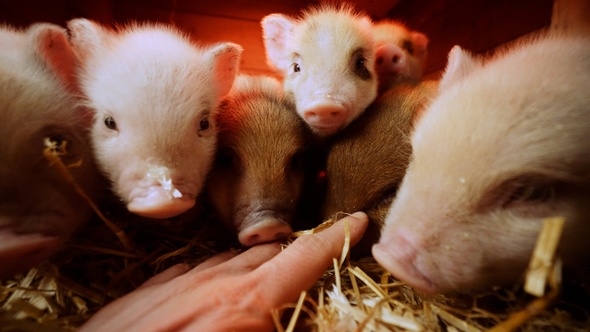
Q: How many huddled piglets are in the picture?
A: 7